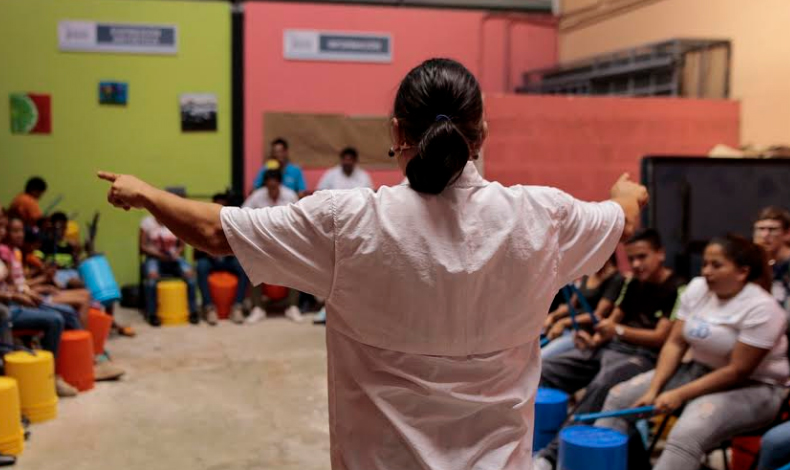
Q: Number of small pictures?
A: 3